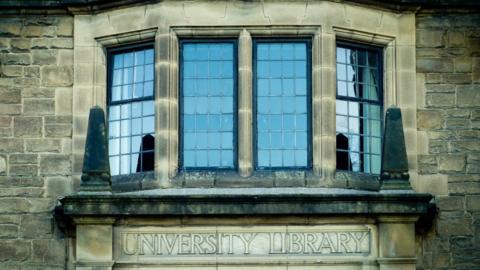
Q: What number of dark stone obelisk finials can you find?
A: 2